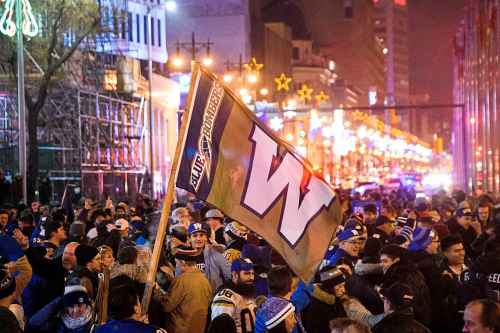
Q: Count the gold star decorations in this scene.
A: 4